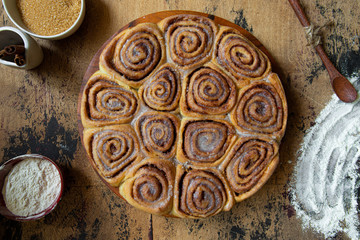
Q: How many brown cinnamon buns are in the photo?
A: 13